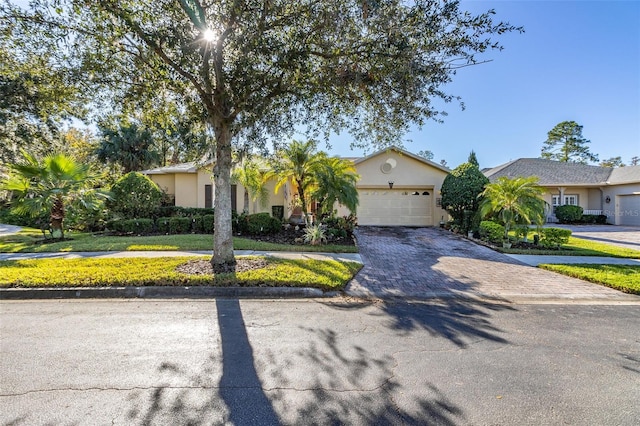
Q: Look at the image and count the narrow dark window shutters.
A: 2